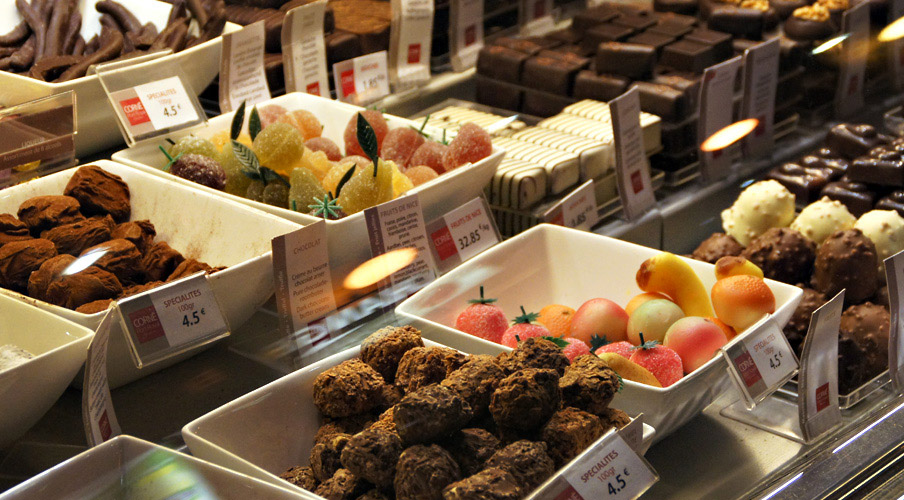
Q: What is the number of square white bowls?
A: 7